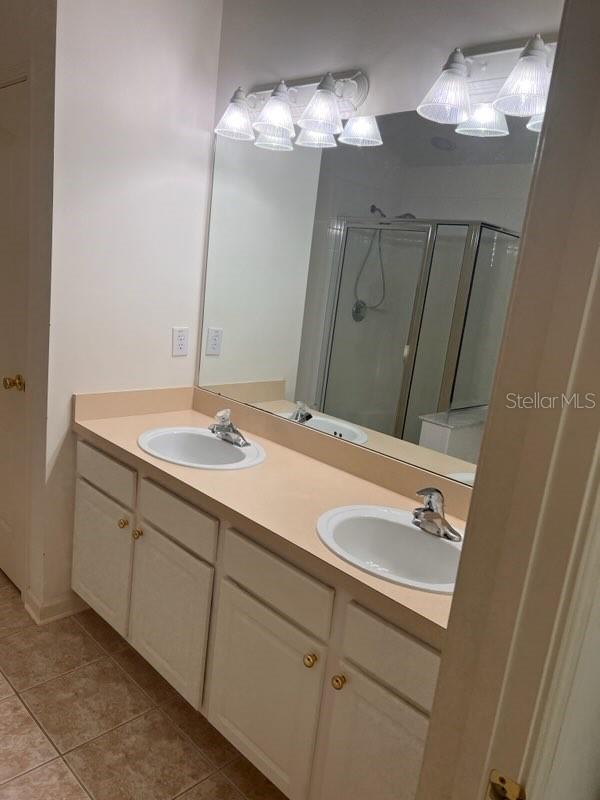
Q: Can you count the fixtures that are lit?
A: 2